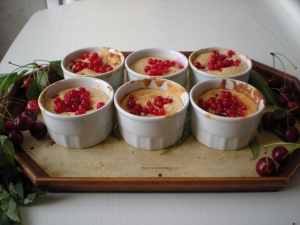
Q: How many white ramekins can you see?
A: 6